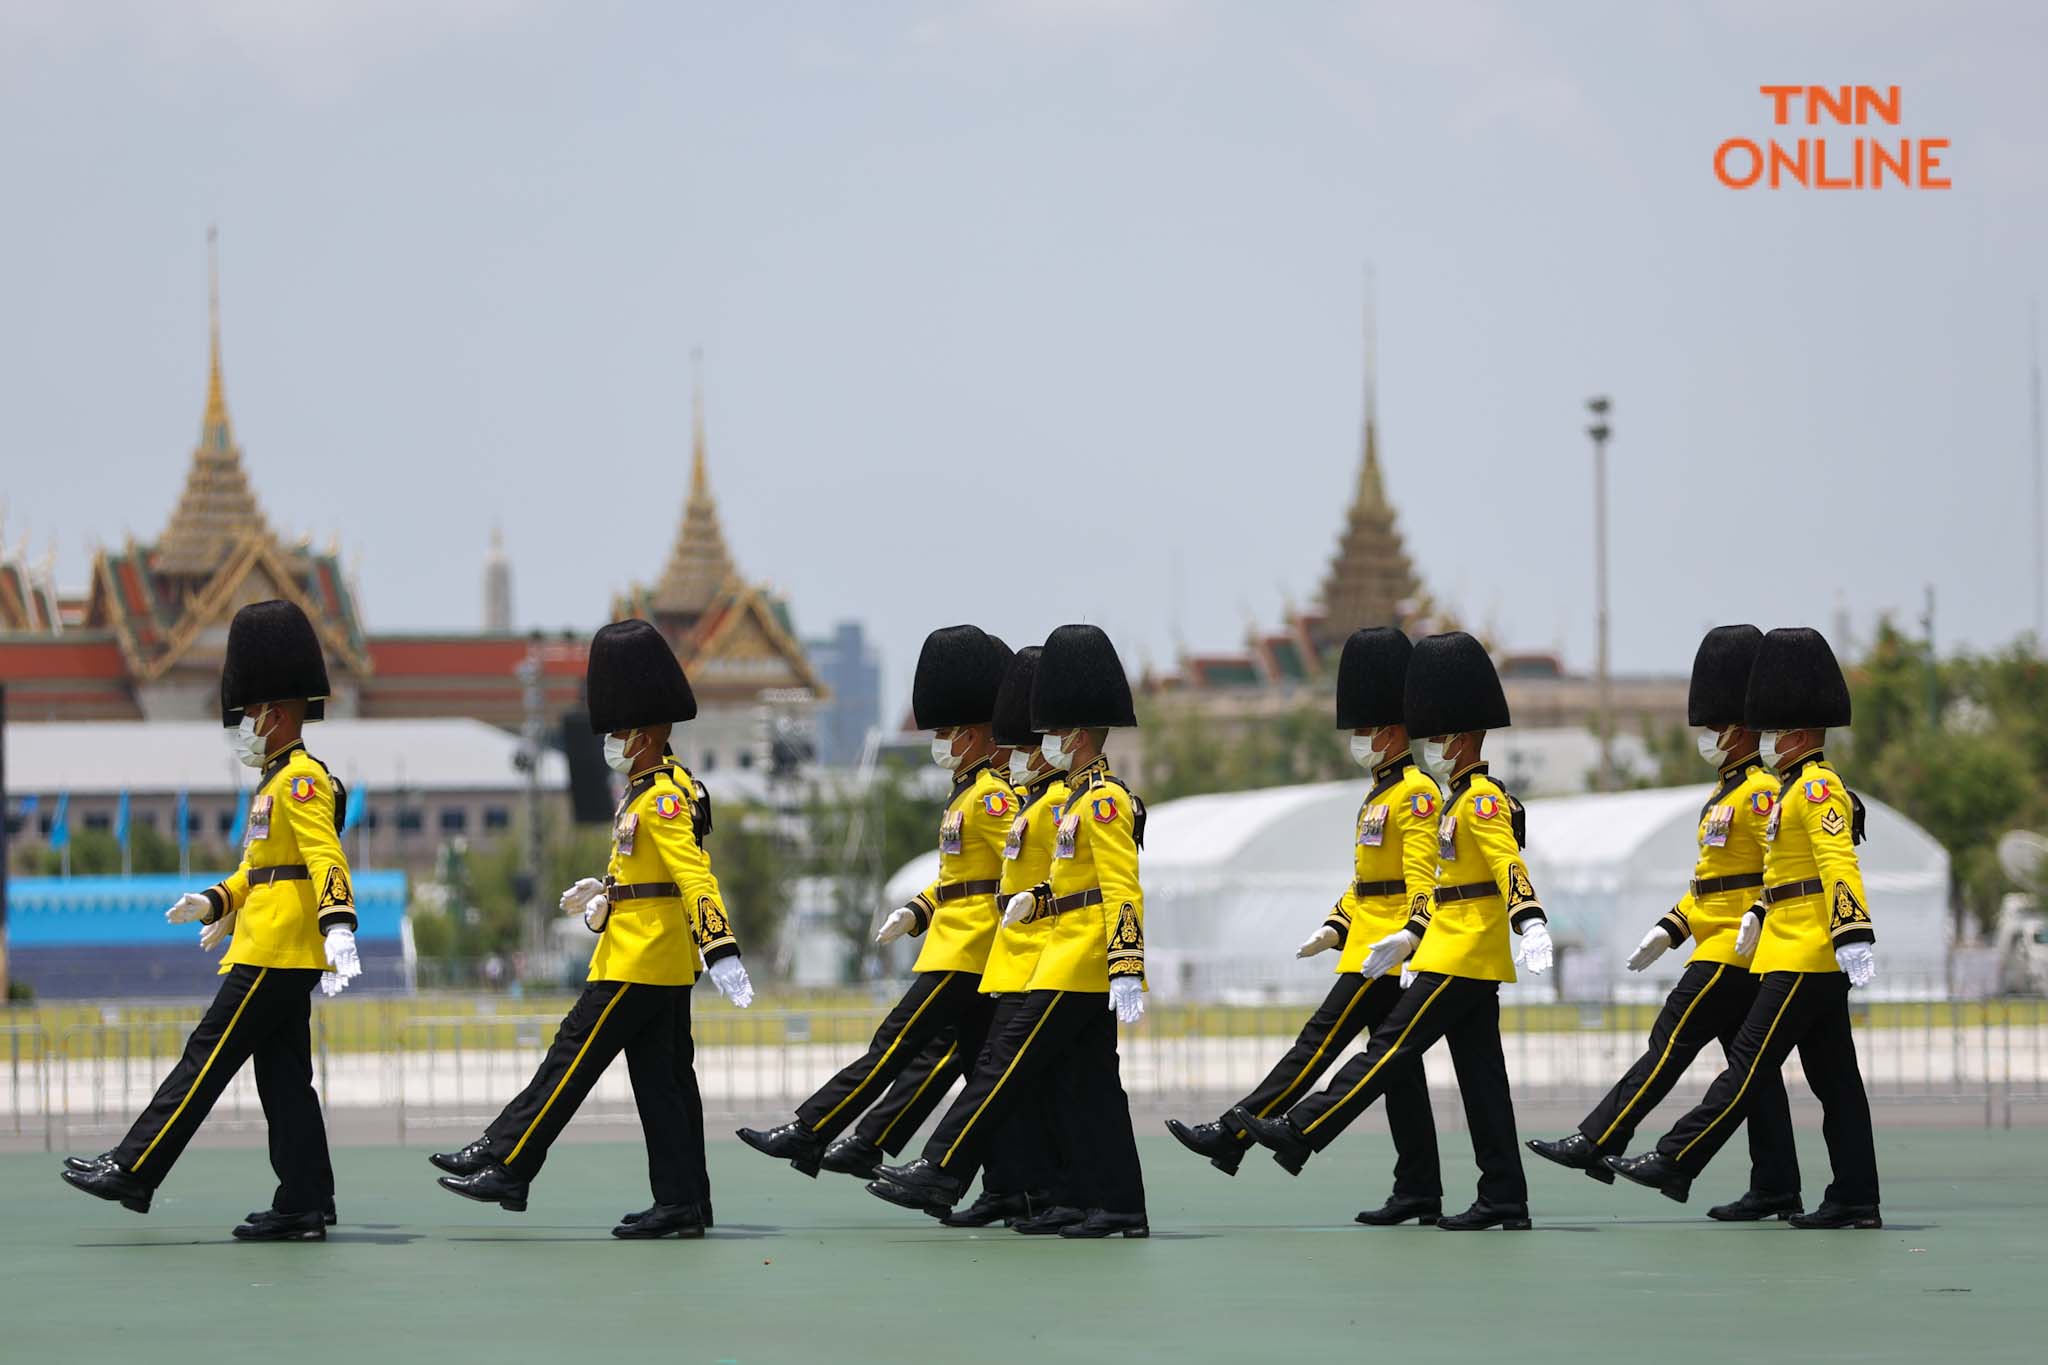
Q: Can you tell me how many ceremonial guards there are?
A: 12